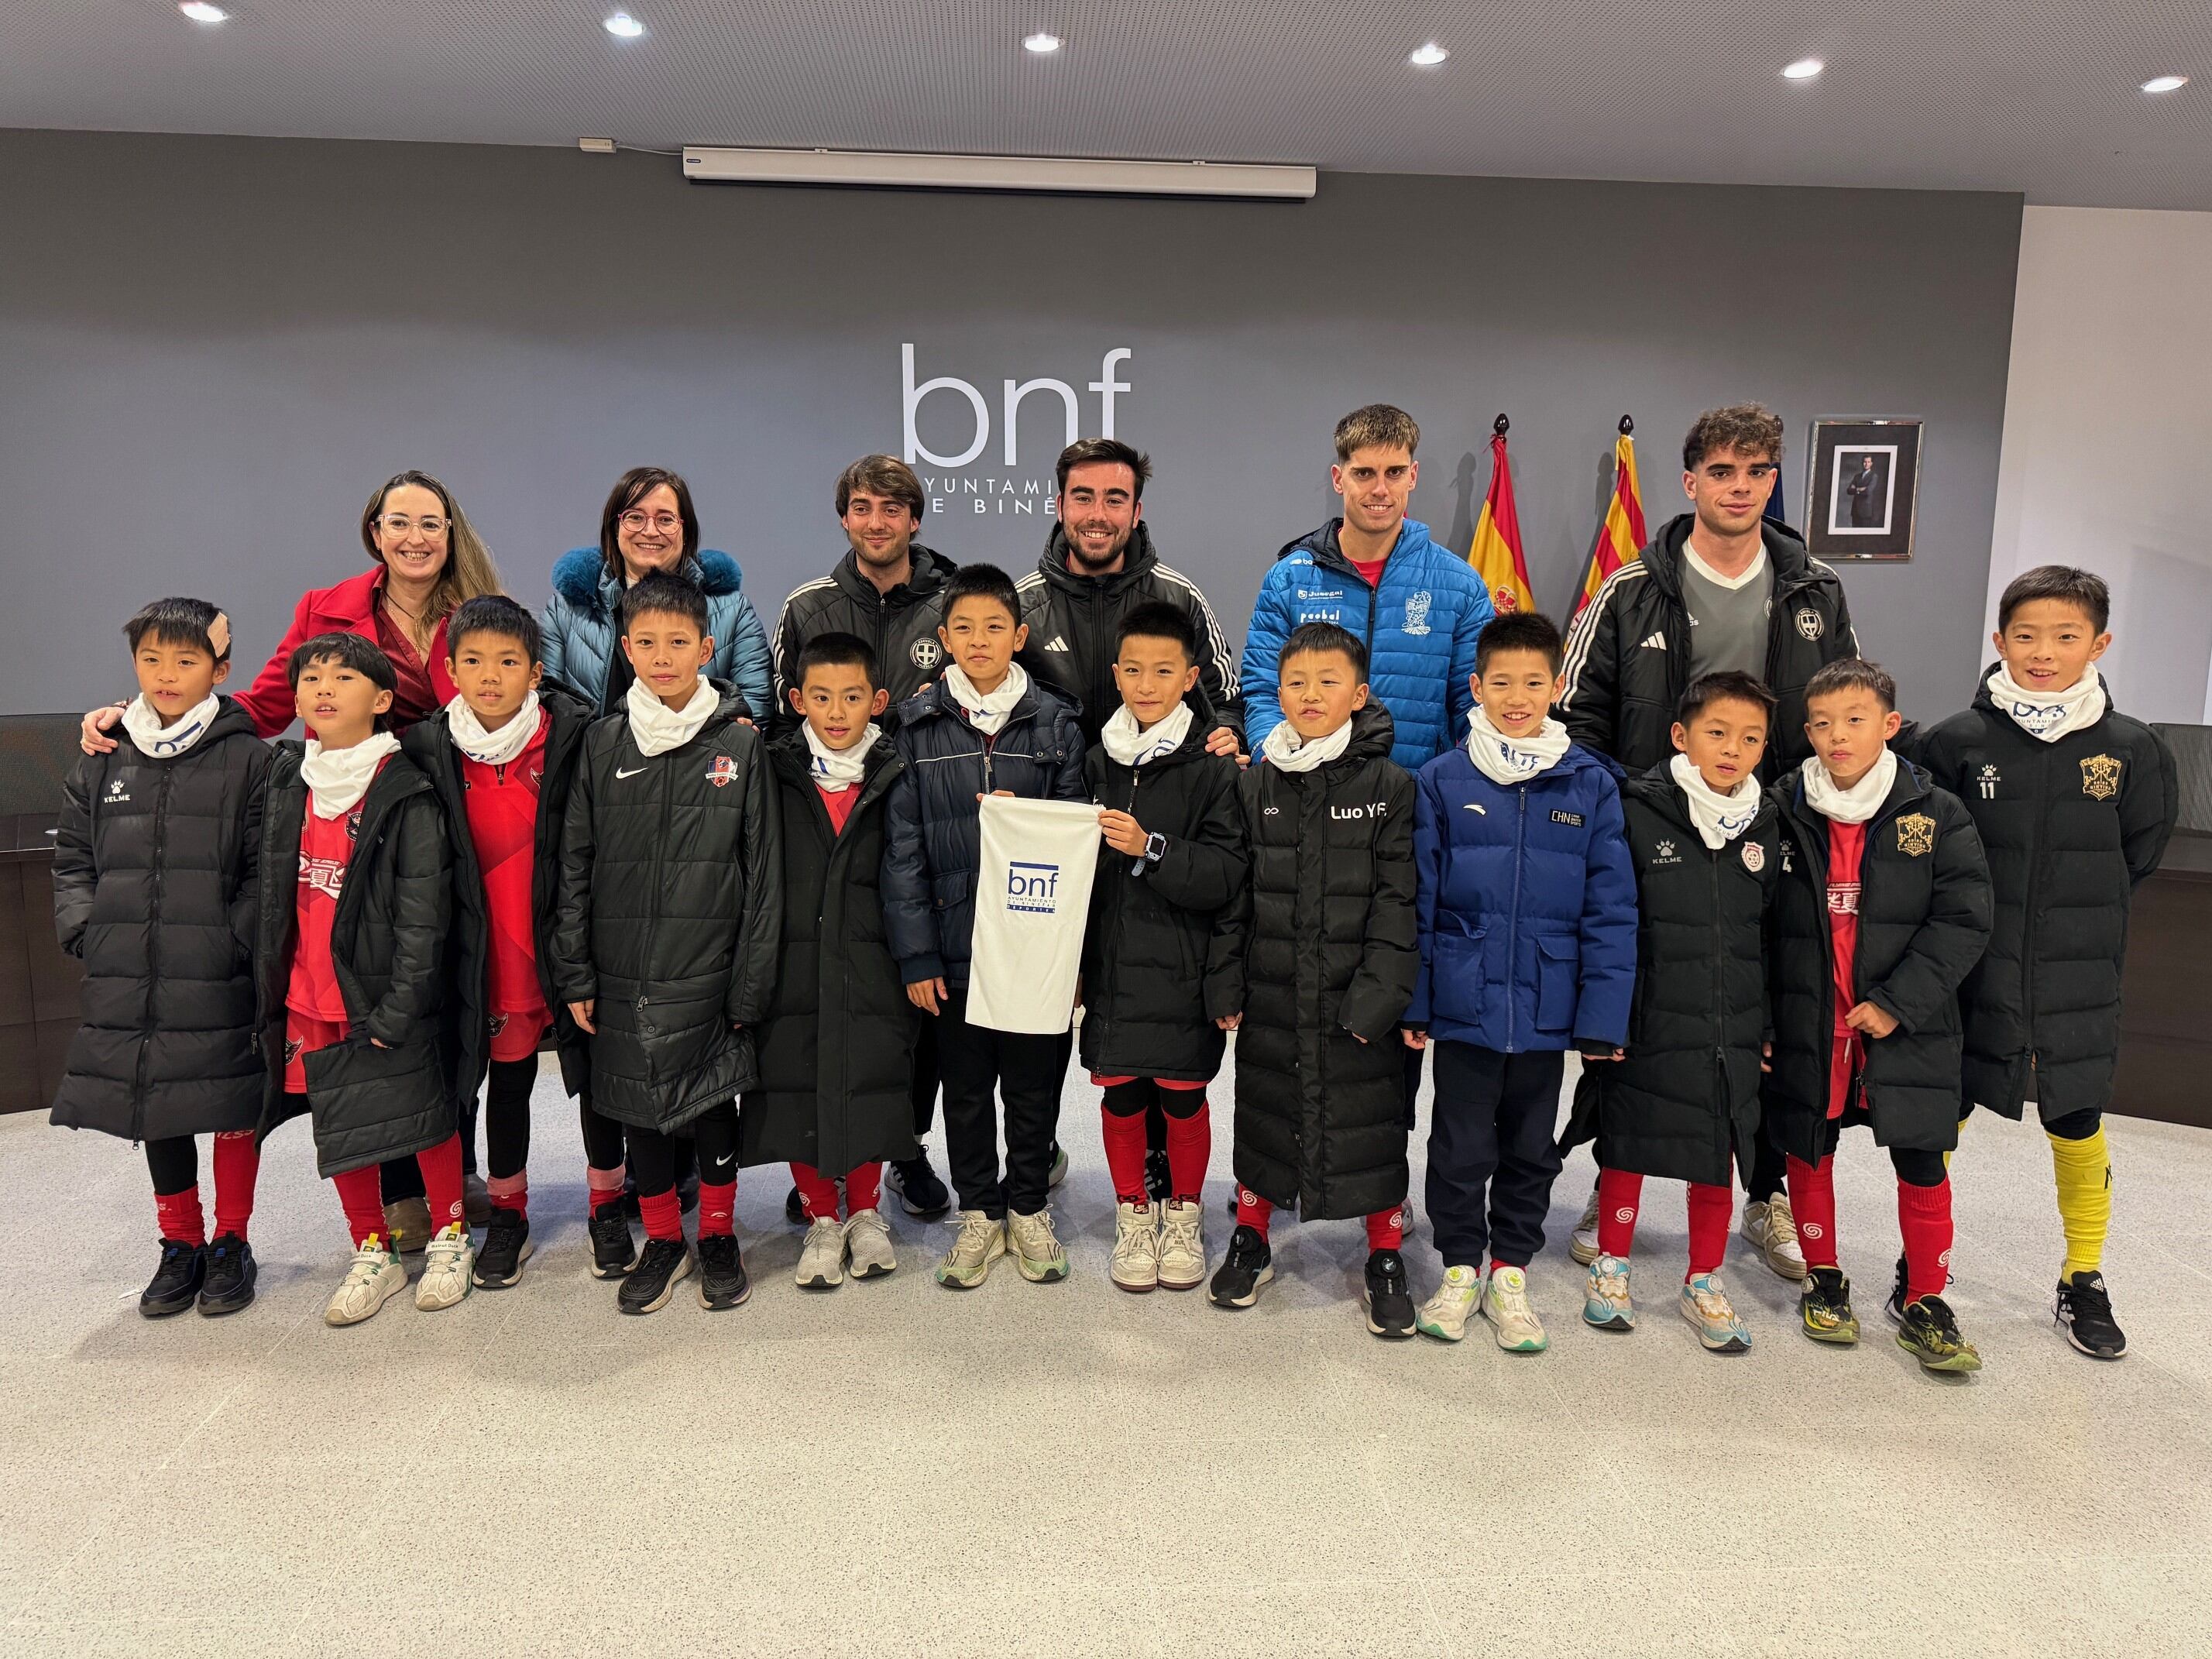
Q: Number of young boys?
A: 12